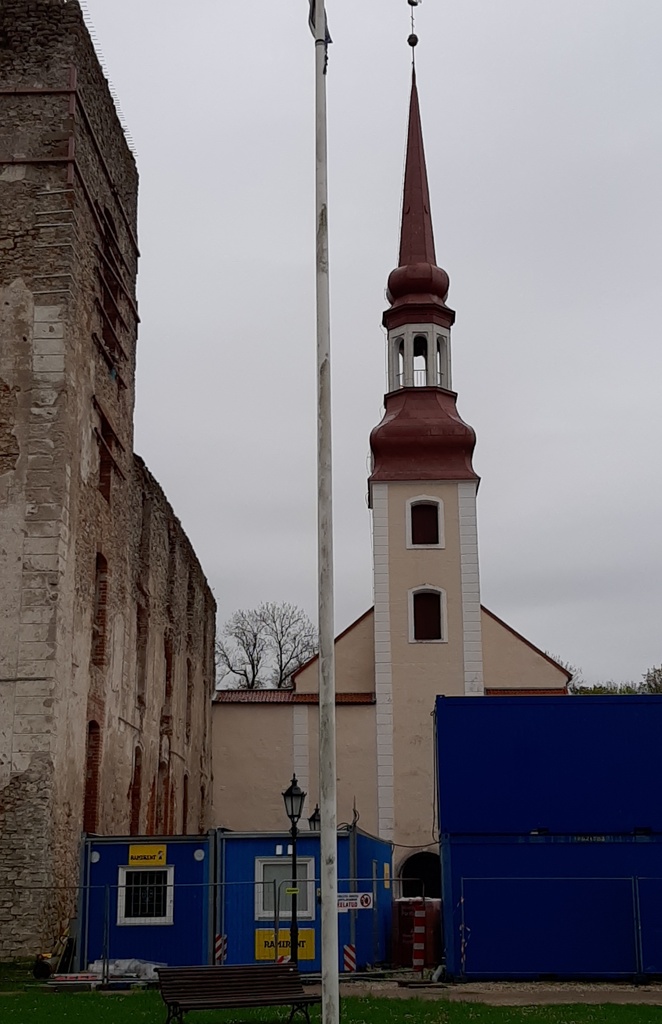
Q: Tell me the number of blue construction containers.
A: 4